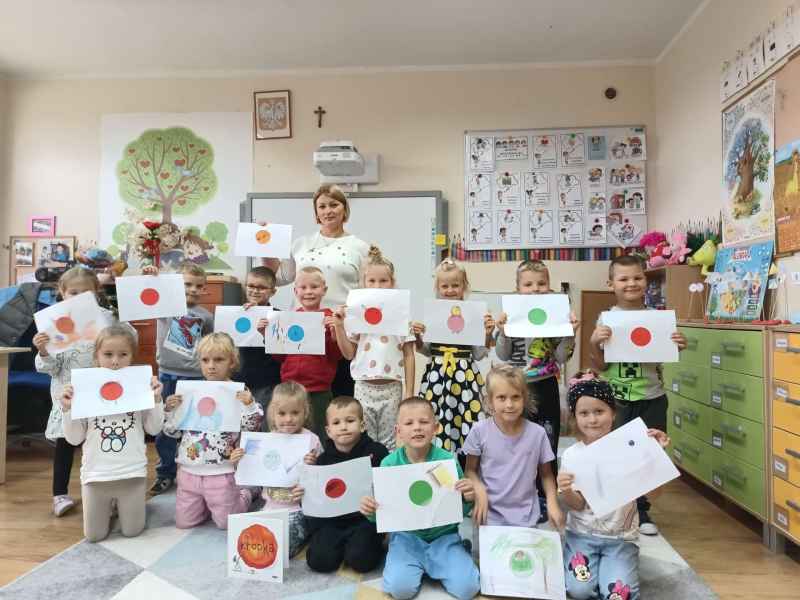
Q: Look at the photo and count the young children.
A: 15